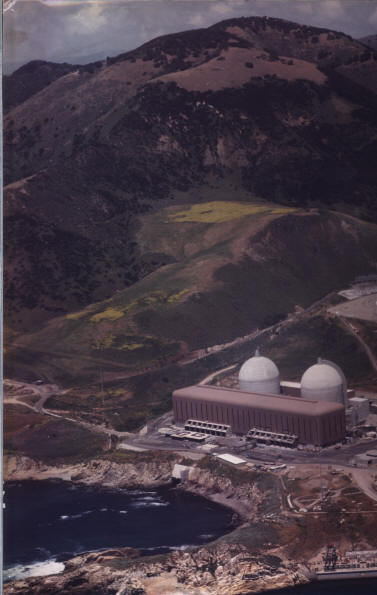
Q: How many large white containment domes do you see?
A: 2